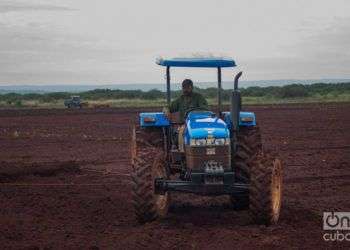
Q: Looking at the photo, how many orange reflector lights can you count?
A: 2